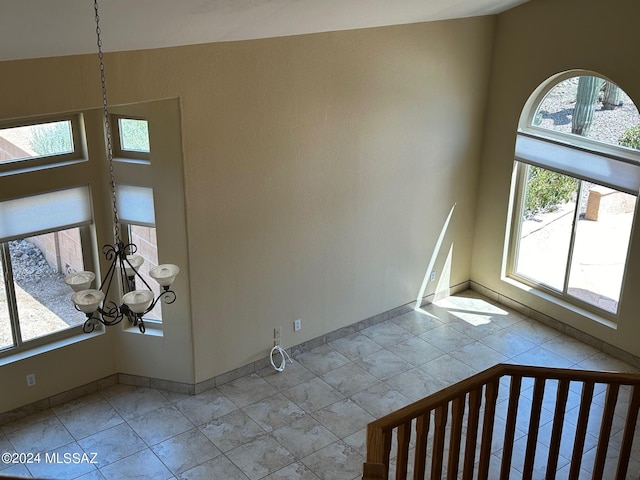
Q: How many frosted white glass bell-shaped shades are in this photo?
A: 5